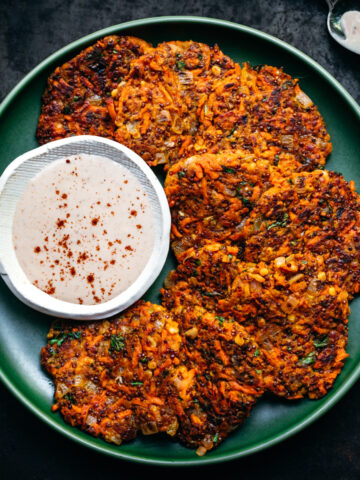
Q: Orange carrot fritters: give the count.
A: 9